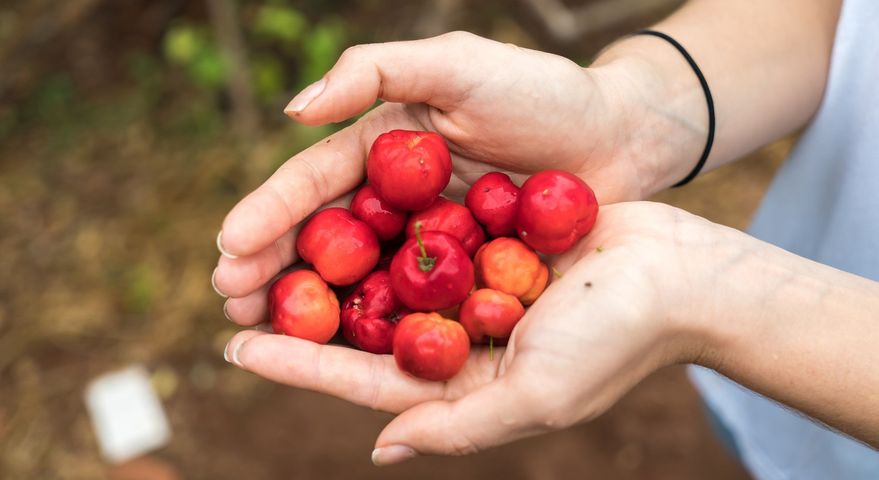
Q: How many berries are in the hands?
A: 12